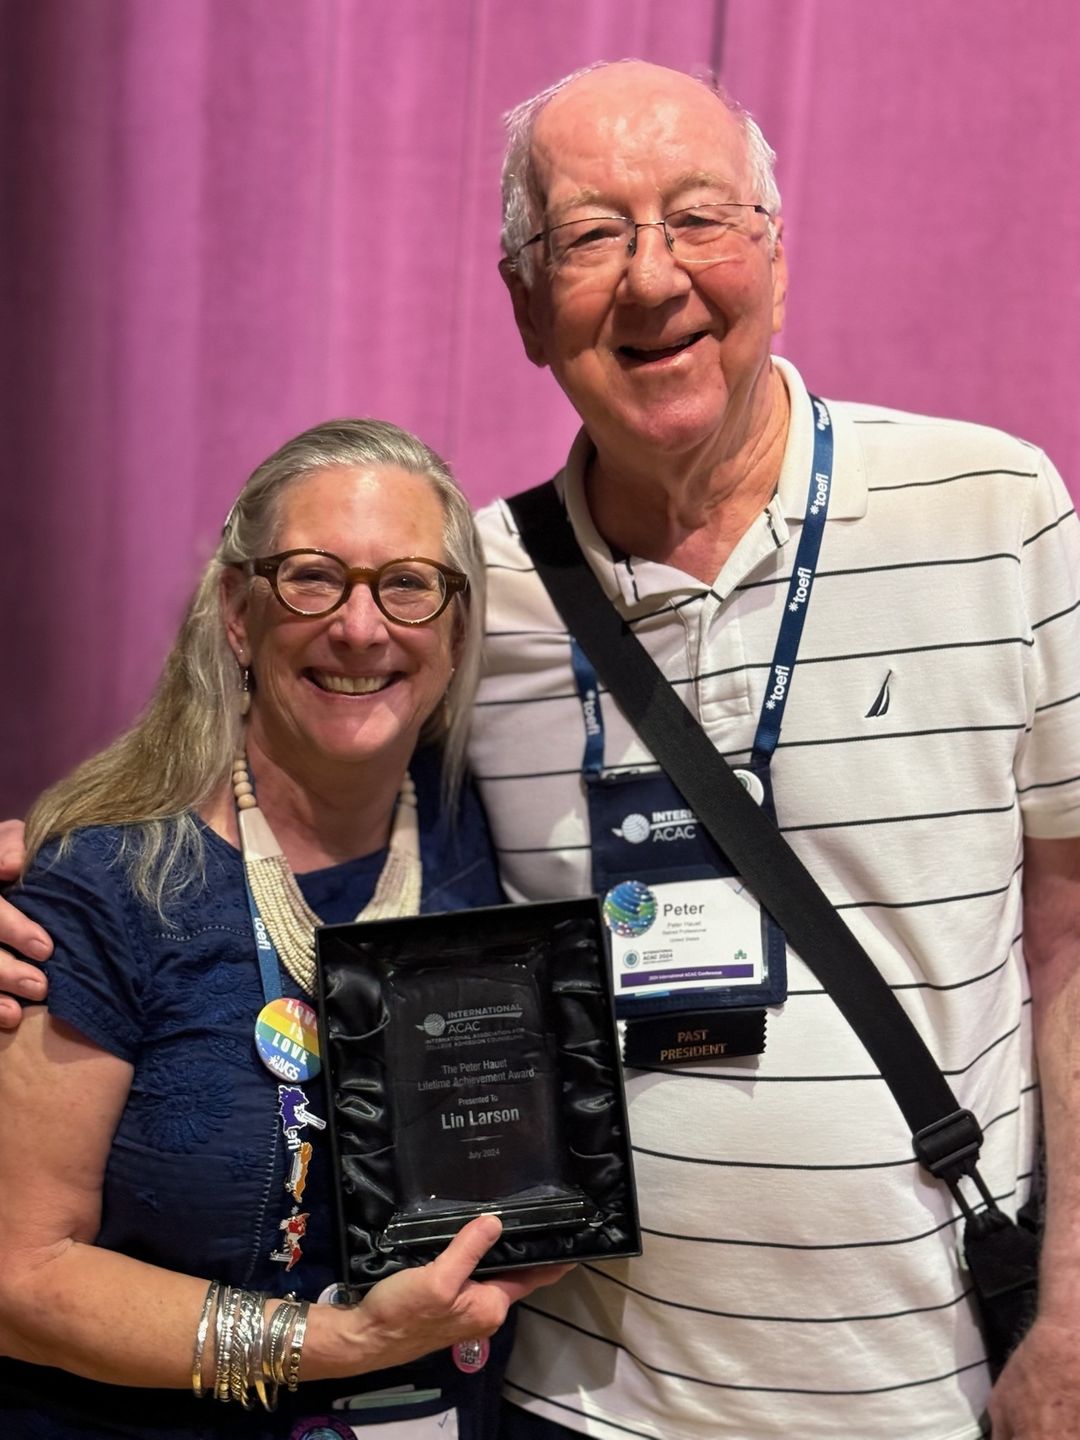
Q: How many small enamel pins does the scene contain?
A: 3